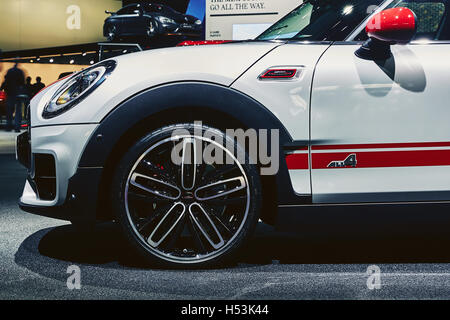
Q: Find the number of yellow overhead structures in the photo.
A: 1